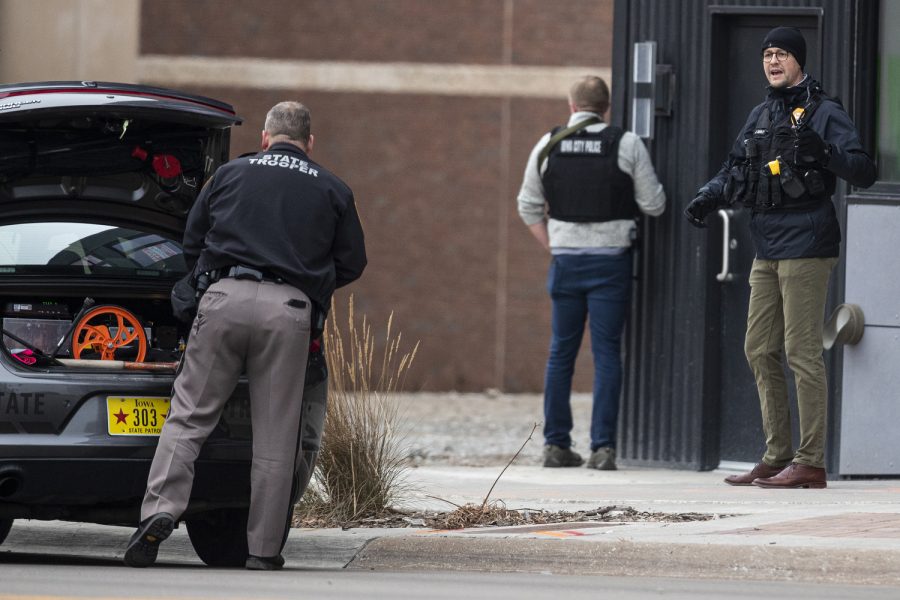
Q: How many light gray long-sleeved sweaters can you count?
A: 1